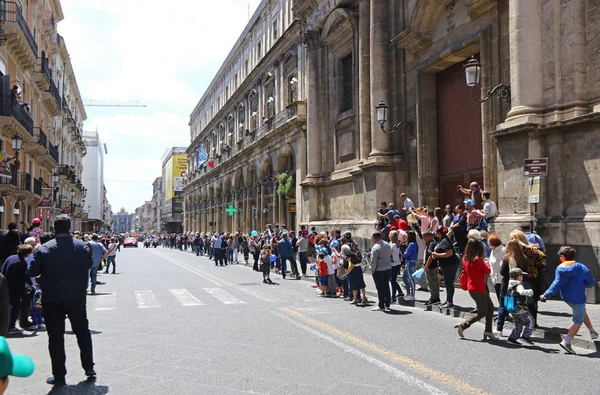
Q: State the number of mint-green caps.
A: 1